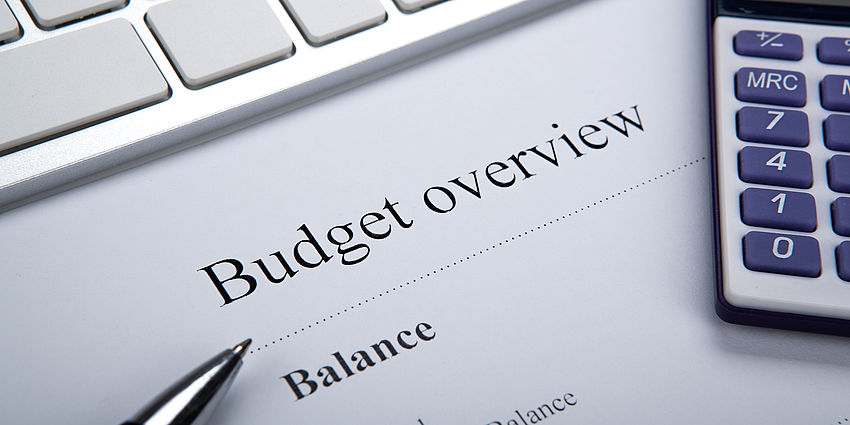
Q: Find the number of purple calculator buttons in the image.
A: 12